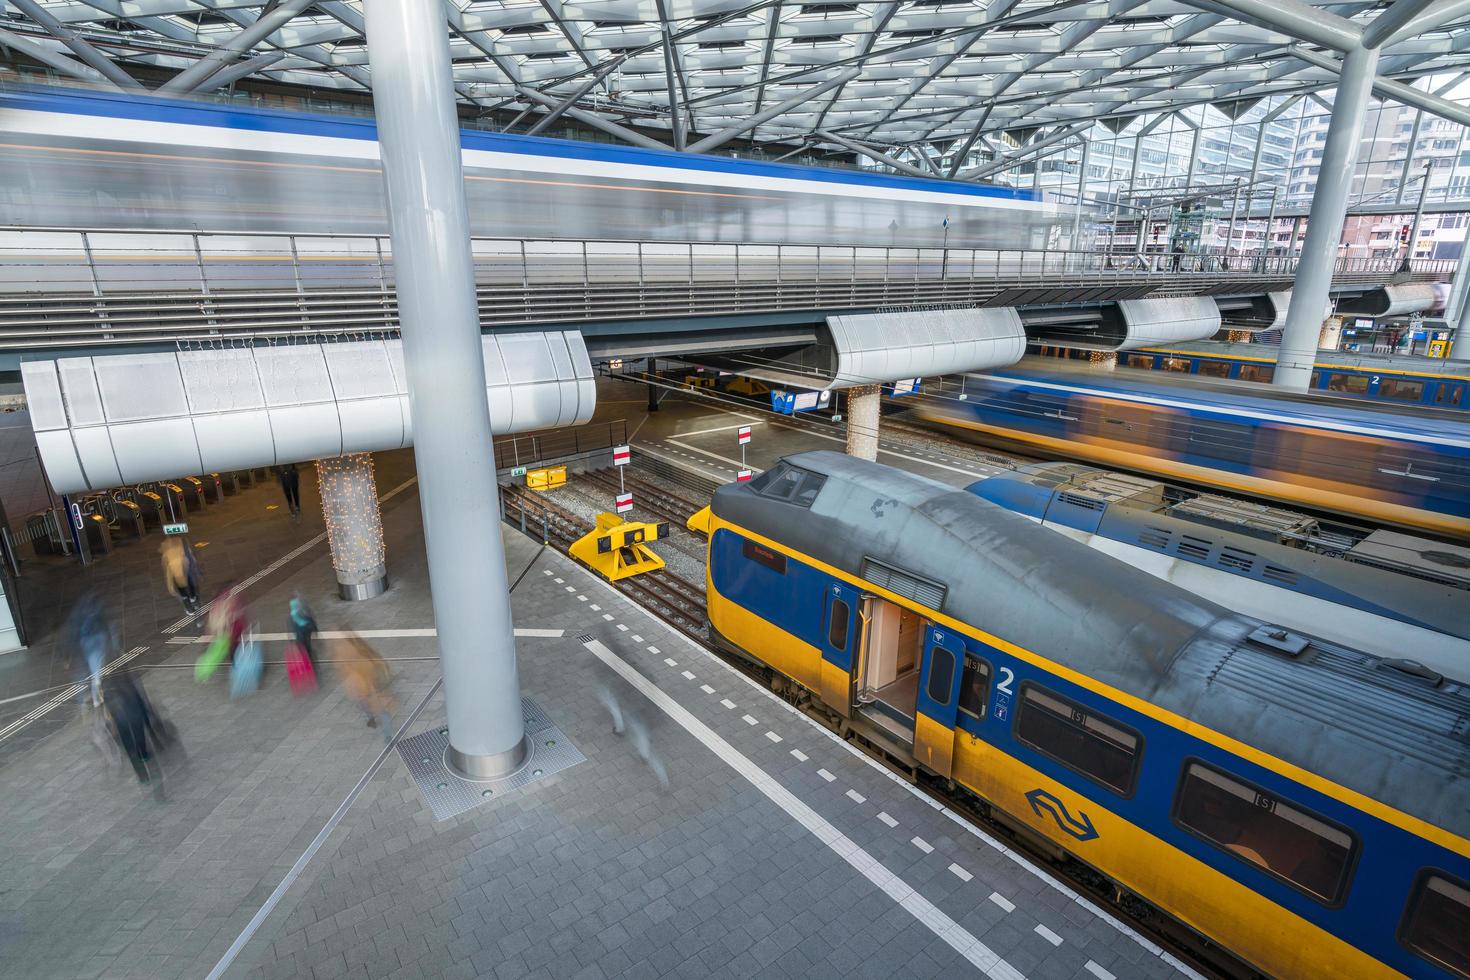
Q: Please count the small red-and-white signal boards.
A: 4